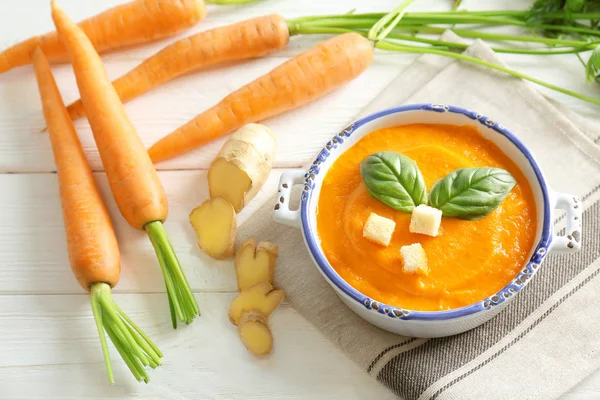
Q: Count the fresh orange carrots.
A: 5